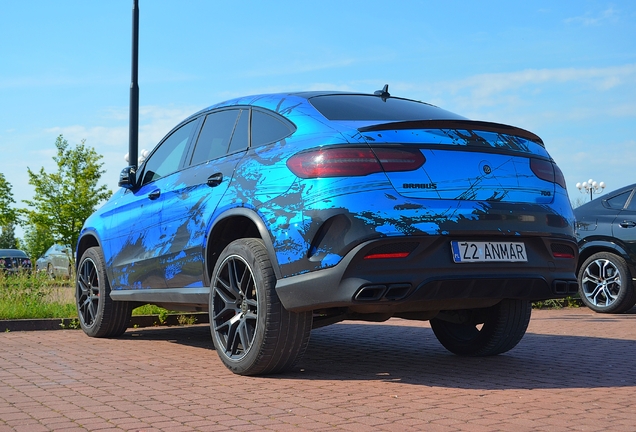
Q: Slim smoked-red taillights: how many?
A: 2